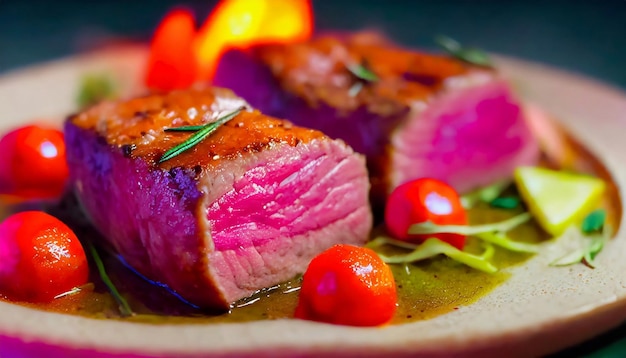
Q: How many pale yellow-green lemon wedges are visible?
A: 1